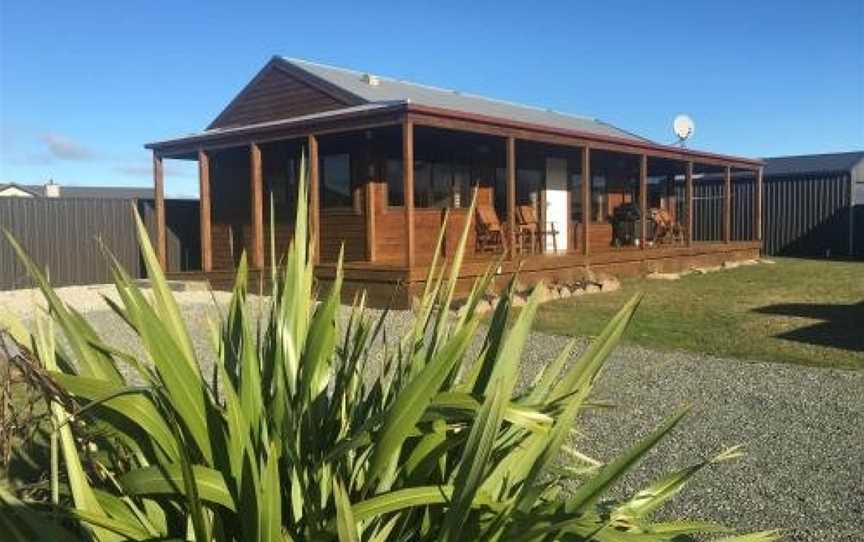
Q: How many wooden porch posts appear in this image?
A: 11